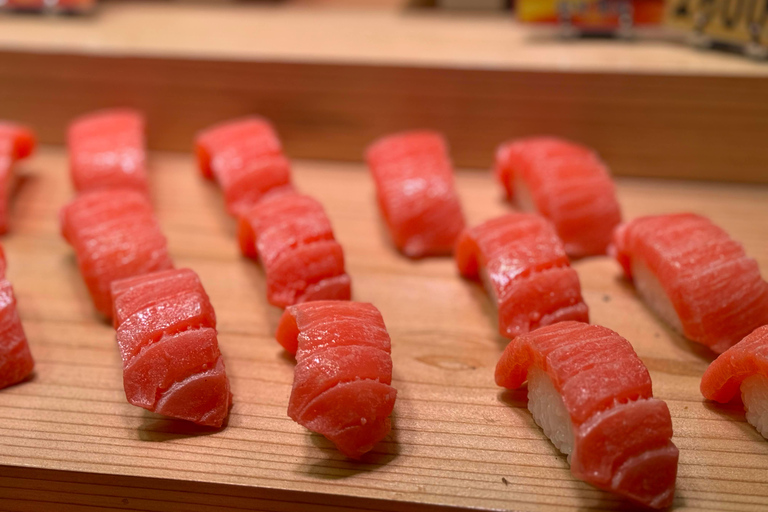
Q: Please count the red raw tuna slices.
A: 14